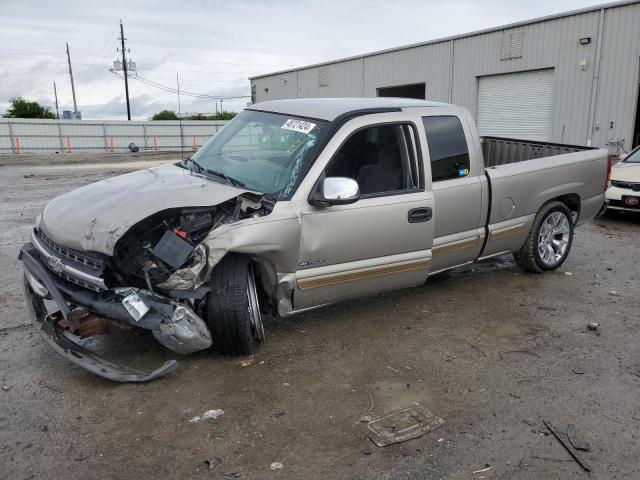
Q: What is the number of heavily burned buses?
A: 0